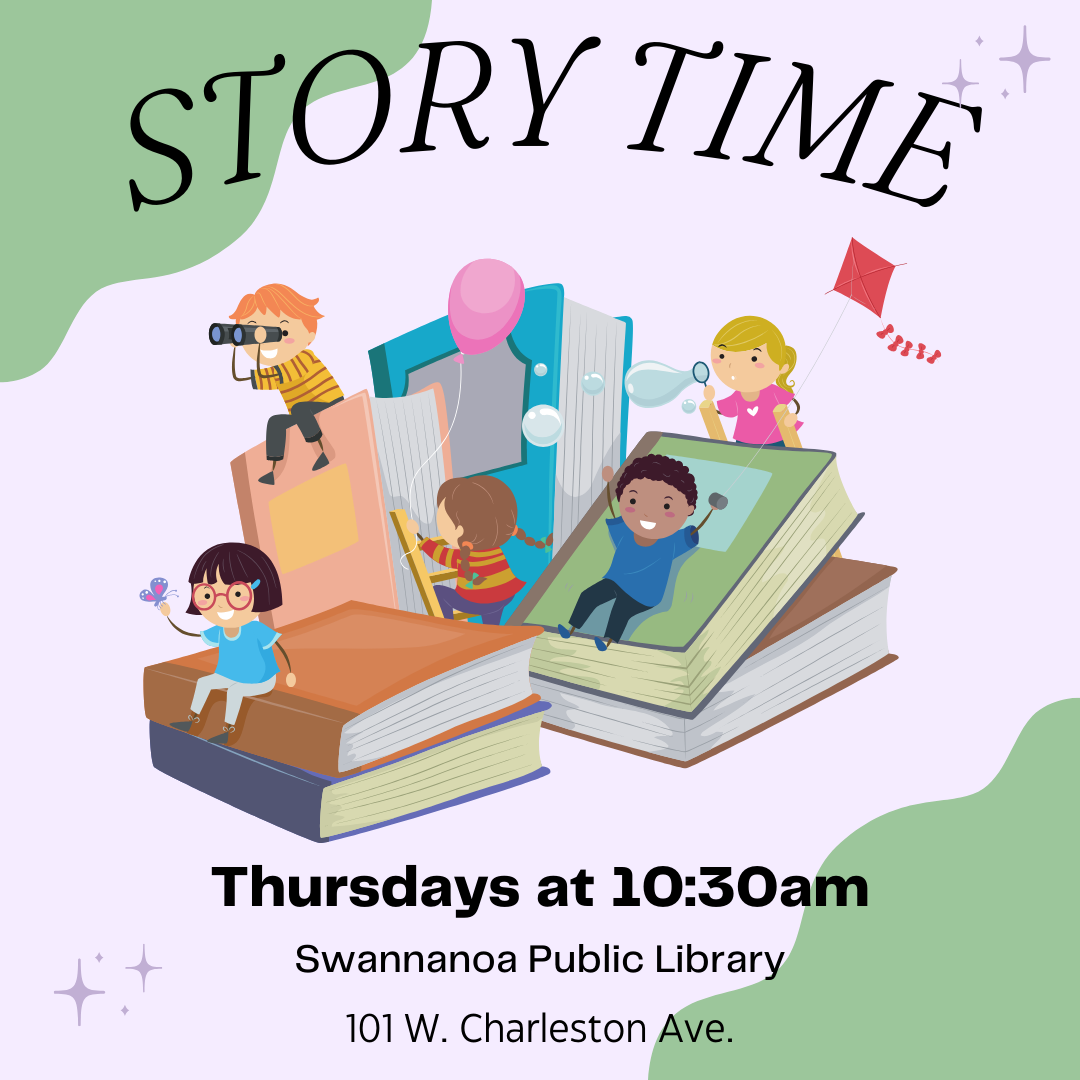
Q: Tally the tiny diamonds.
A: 4